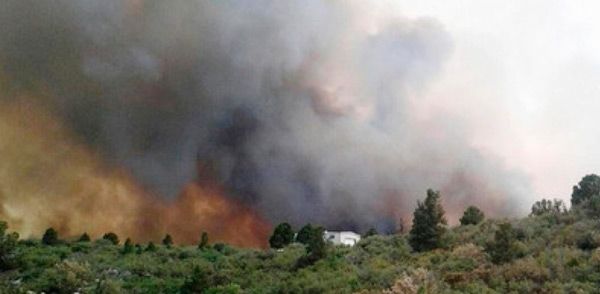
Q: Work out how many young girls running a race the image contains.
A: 0